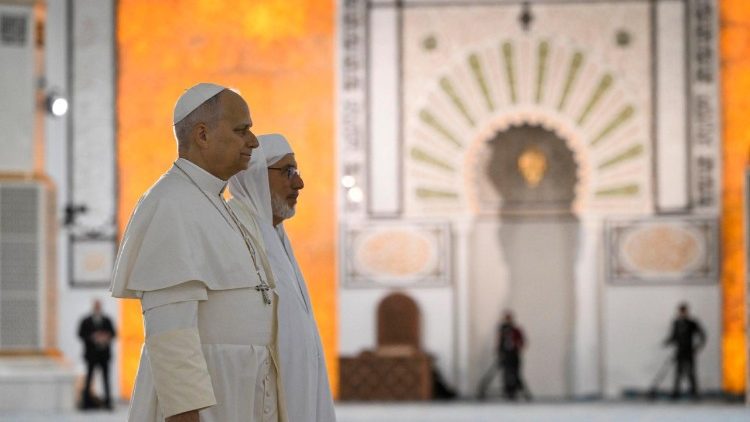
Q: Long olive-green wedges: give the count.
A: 12